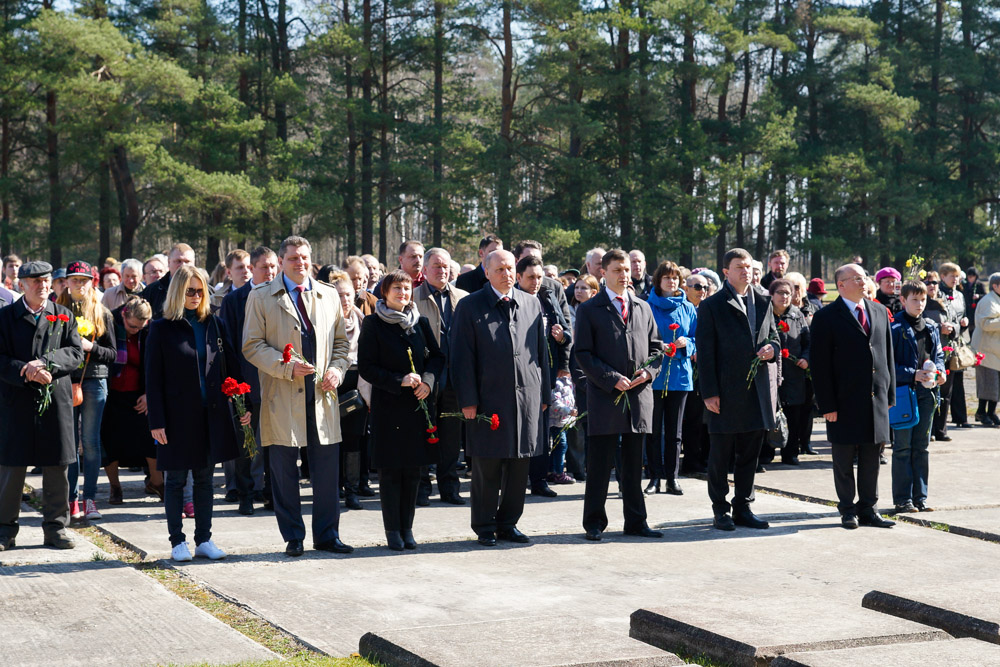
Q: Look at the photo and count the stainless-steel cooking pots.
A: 0